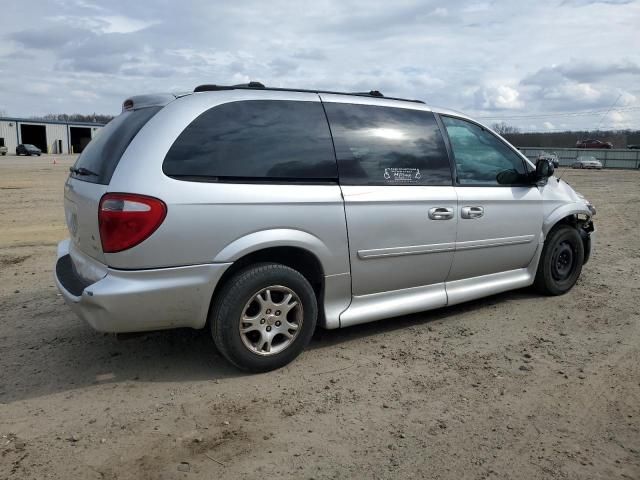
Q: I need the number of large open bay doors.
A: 2